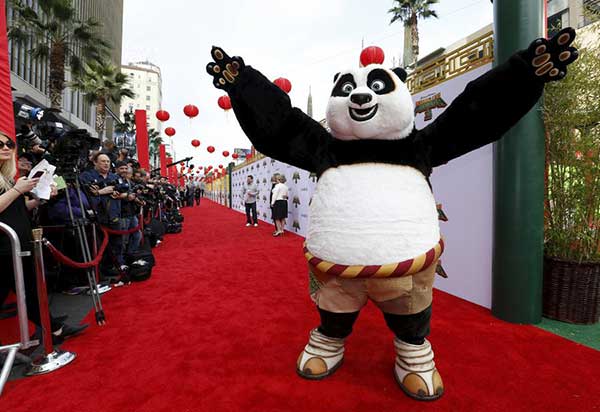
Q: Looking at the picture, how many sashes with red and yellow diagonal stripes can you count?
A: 1